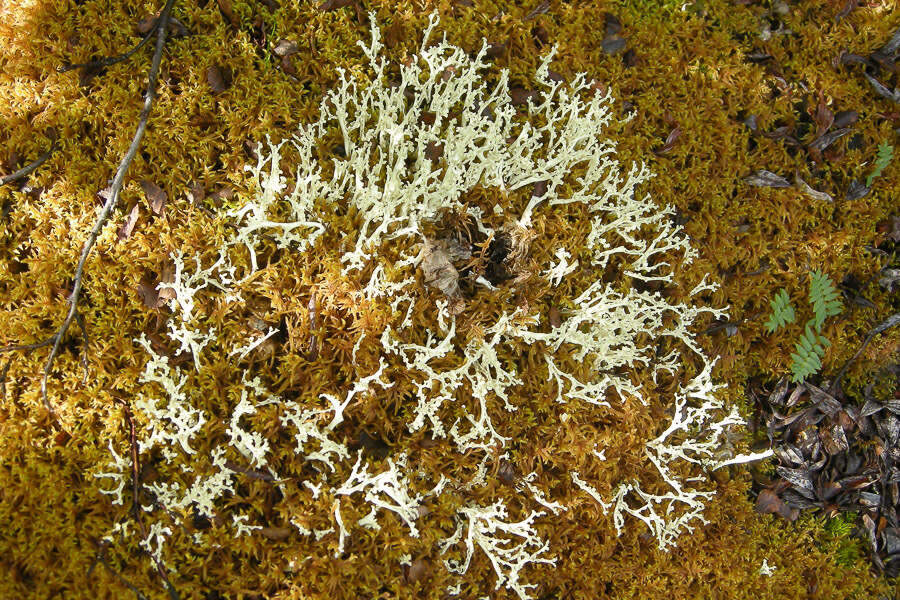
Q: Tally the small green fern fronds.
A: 4